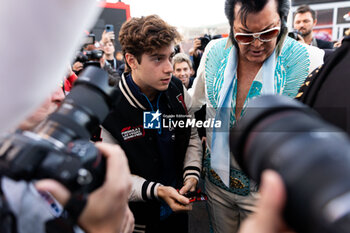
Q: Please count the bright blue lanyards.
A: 1